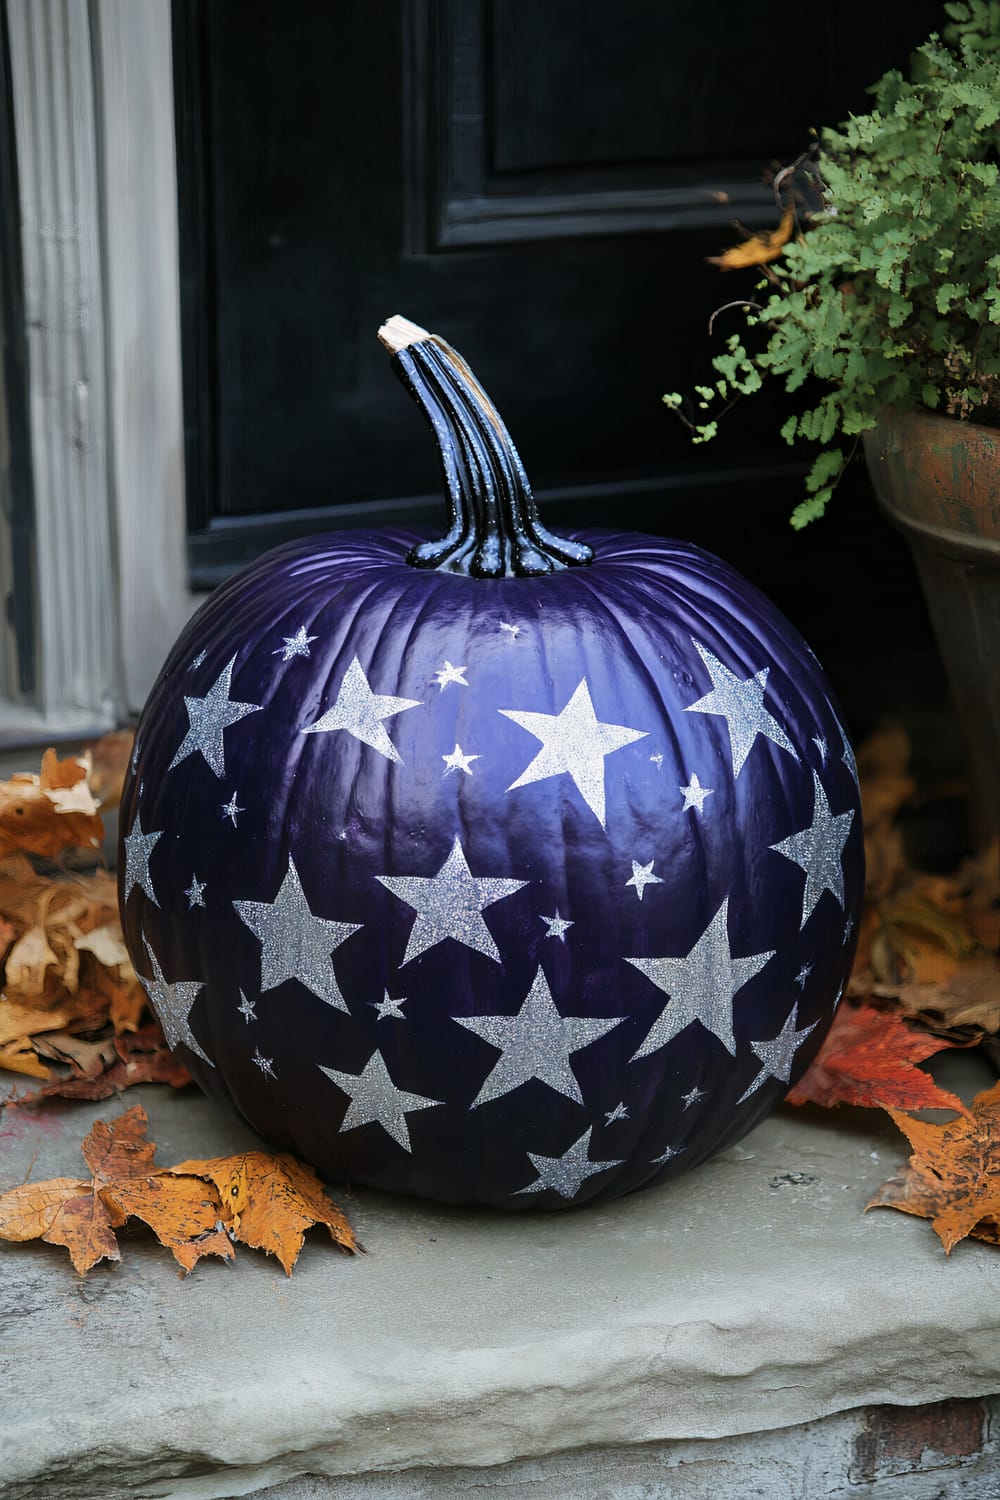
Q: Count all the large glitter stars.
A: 14